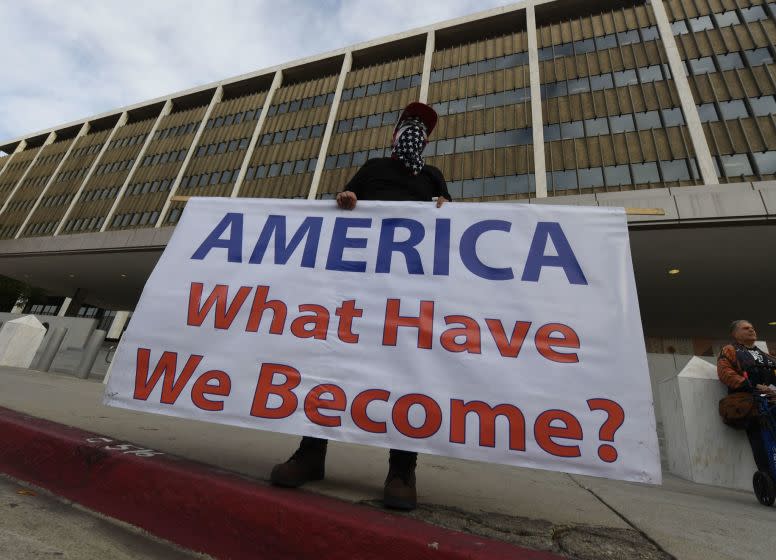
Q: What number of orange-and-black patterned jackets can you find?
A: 1